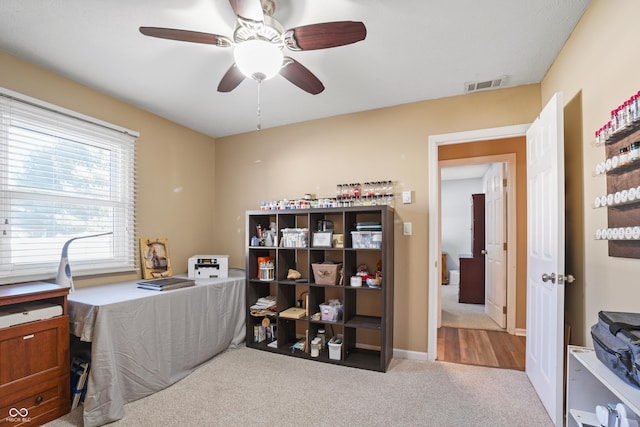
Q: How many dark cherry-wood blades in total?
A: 5